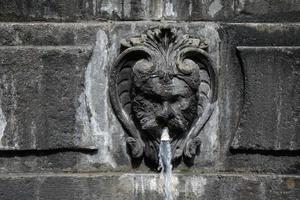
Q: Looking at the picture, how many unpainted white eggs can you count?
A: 0